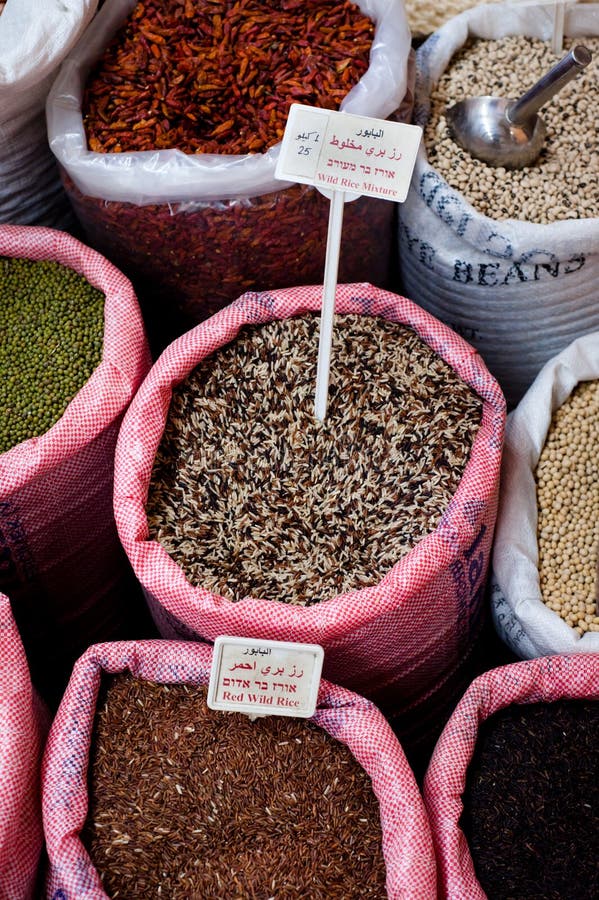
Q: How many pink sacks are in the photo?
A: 5